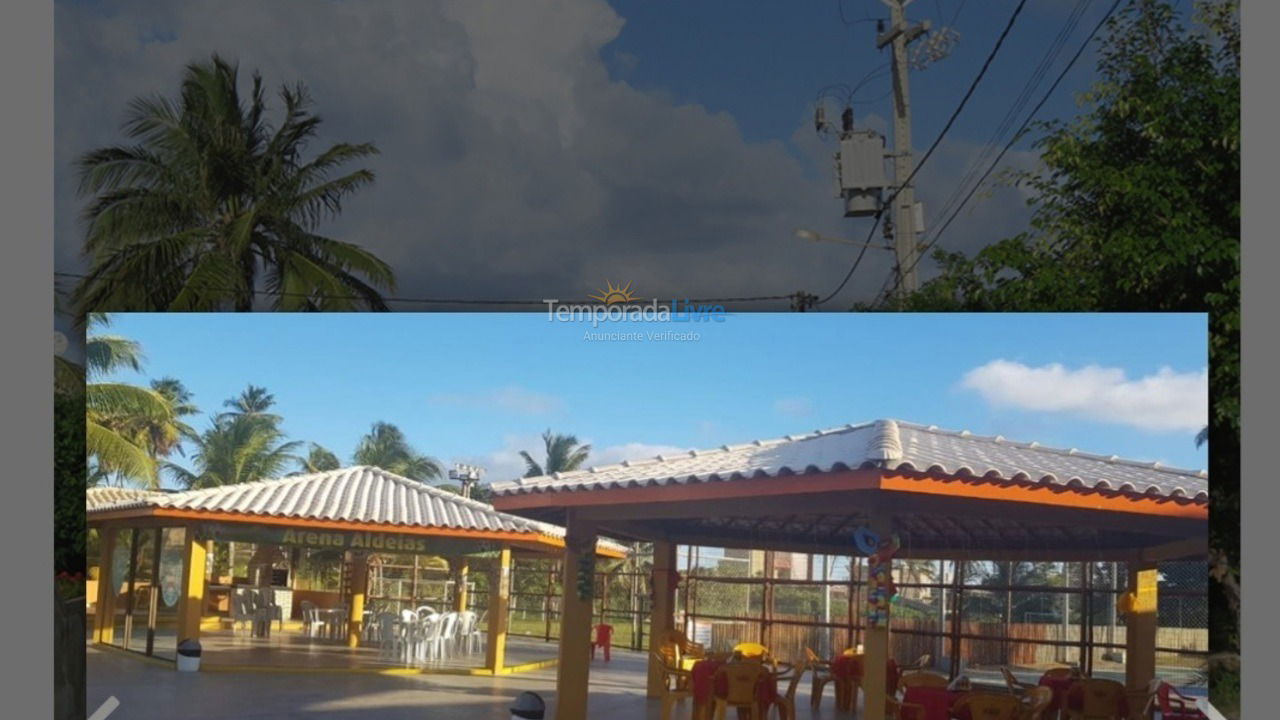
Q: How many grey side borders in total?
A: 2